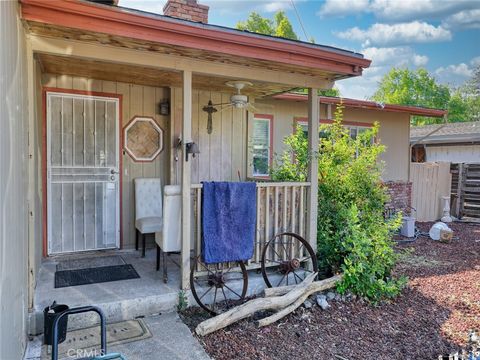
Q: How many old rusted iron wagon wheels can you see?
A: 2